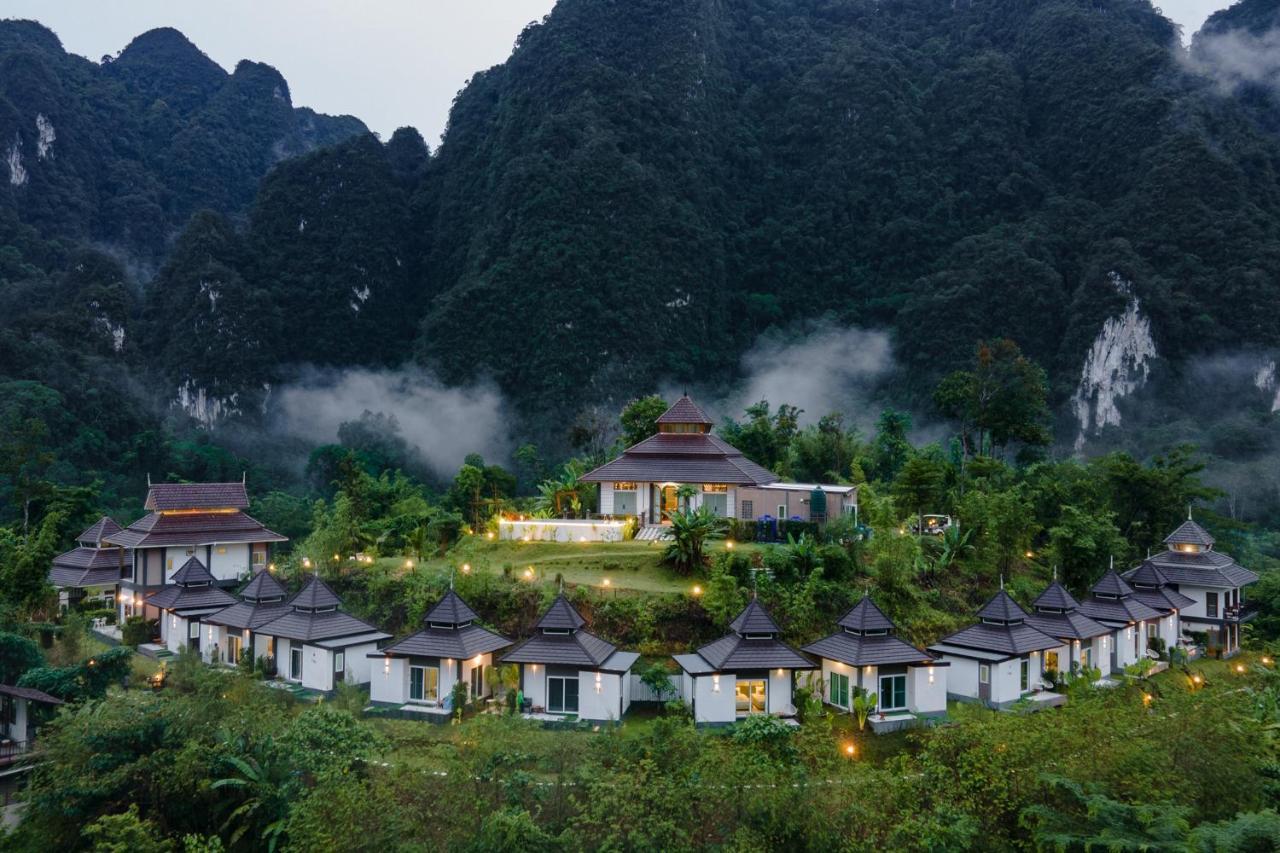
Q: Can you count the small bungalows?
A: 11